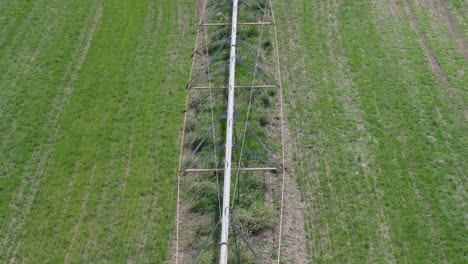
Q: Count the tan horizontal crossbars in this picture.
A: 3